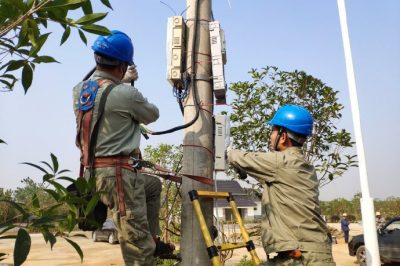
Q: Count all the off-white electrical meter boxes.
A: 3